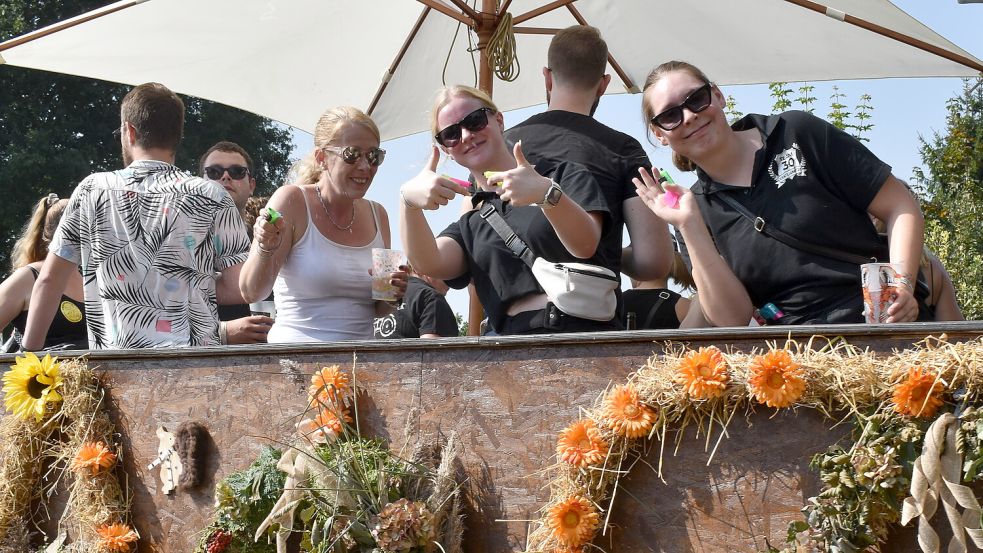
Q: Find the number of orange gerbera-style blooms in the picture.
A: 10